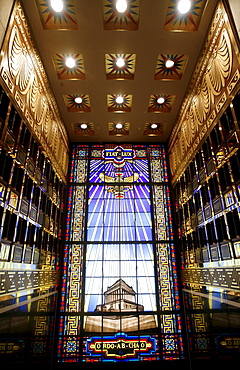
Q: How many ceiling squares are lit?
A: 12